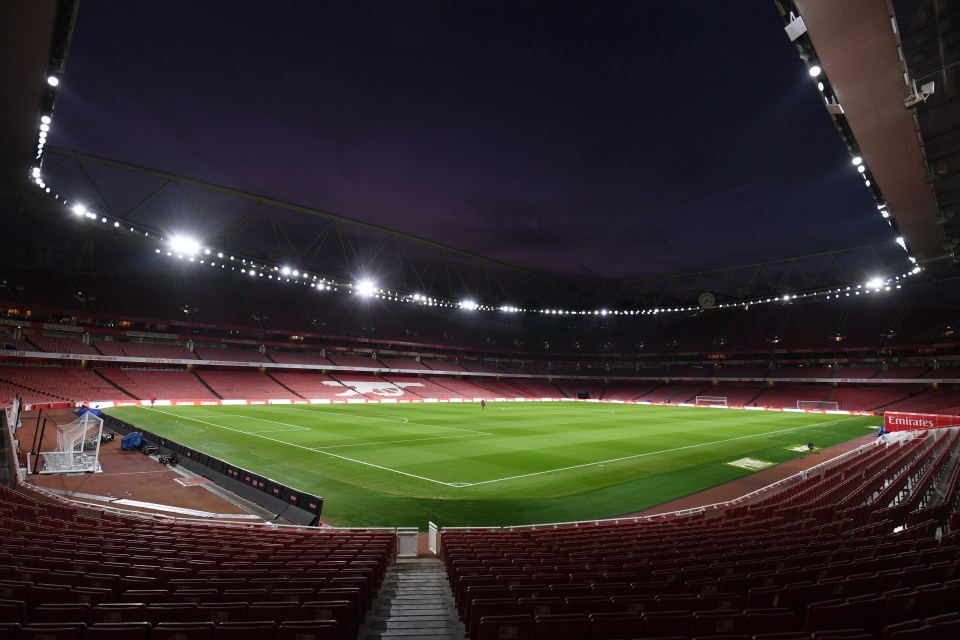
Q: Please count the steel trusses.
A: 2